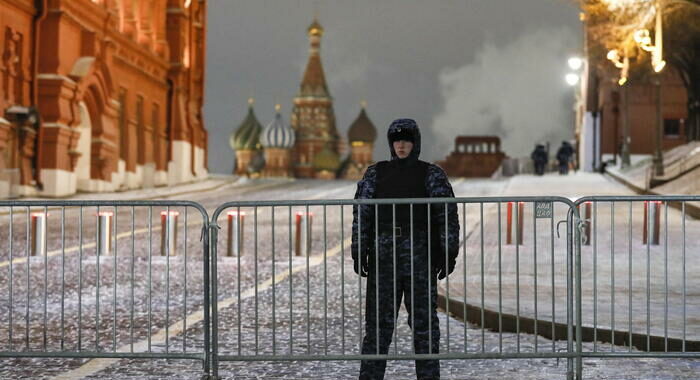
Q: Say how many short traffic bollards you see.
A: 8